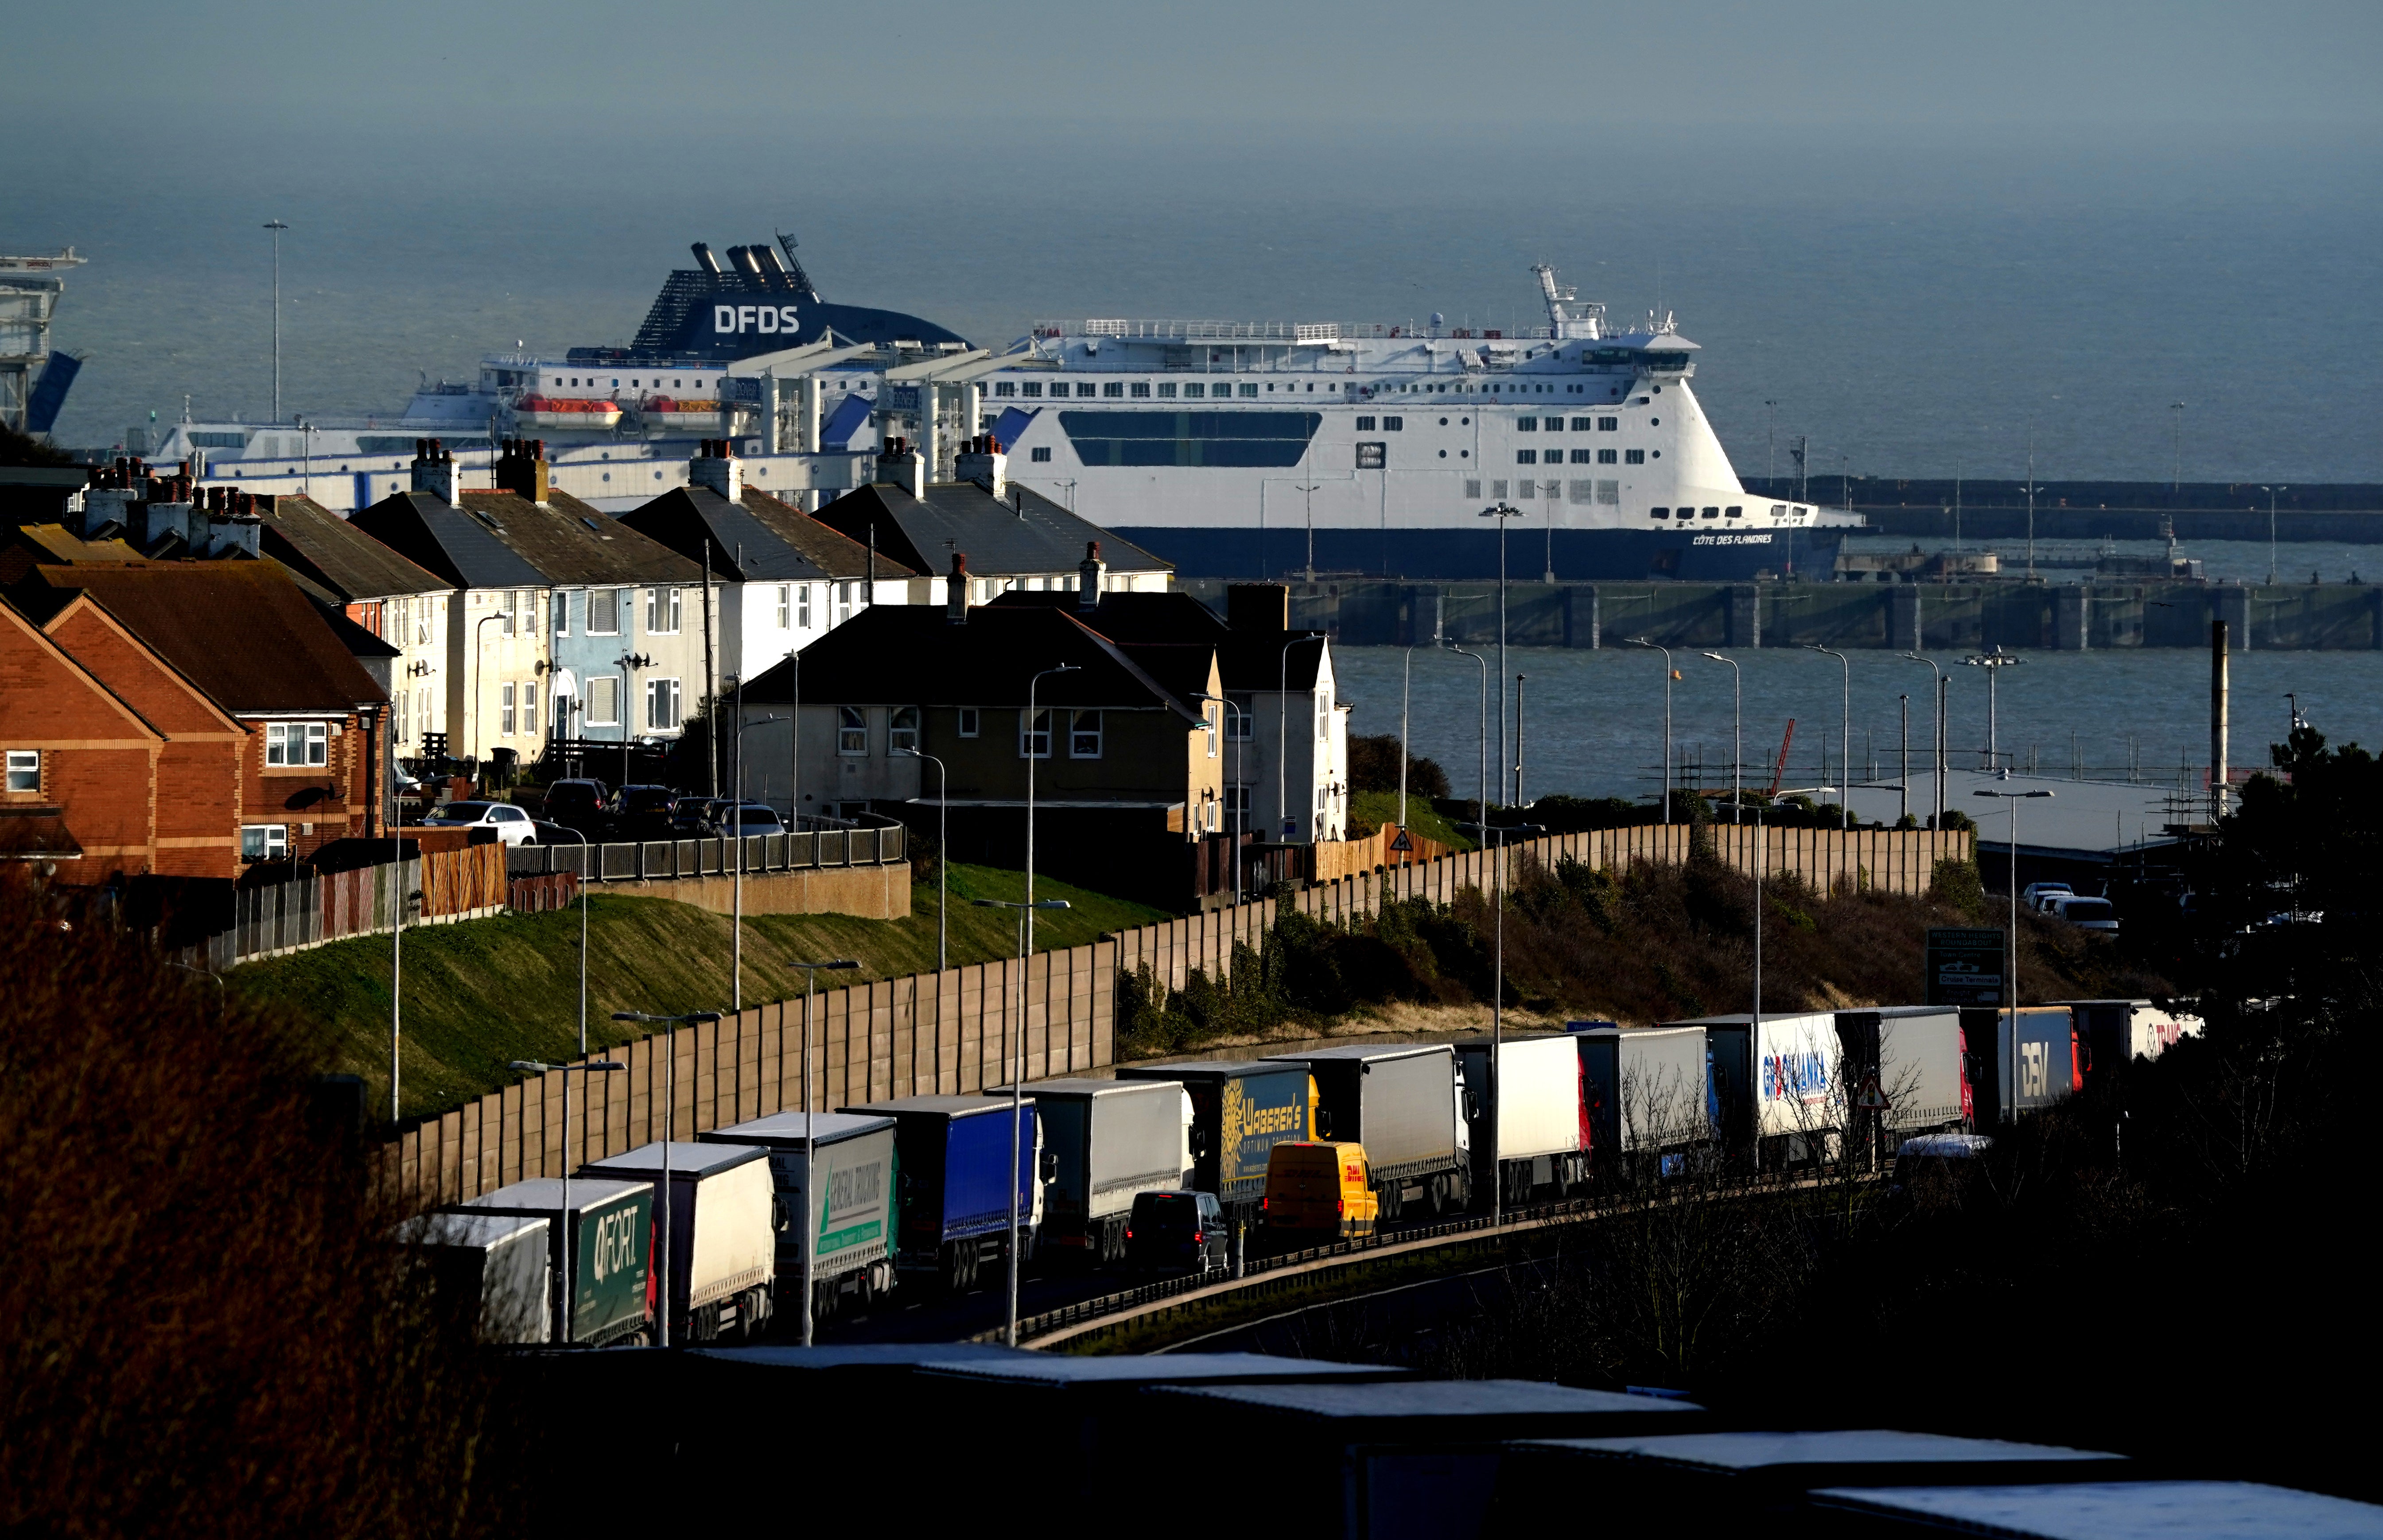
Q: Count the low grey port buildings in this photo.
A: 1